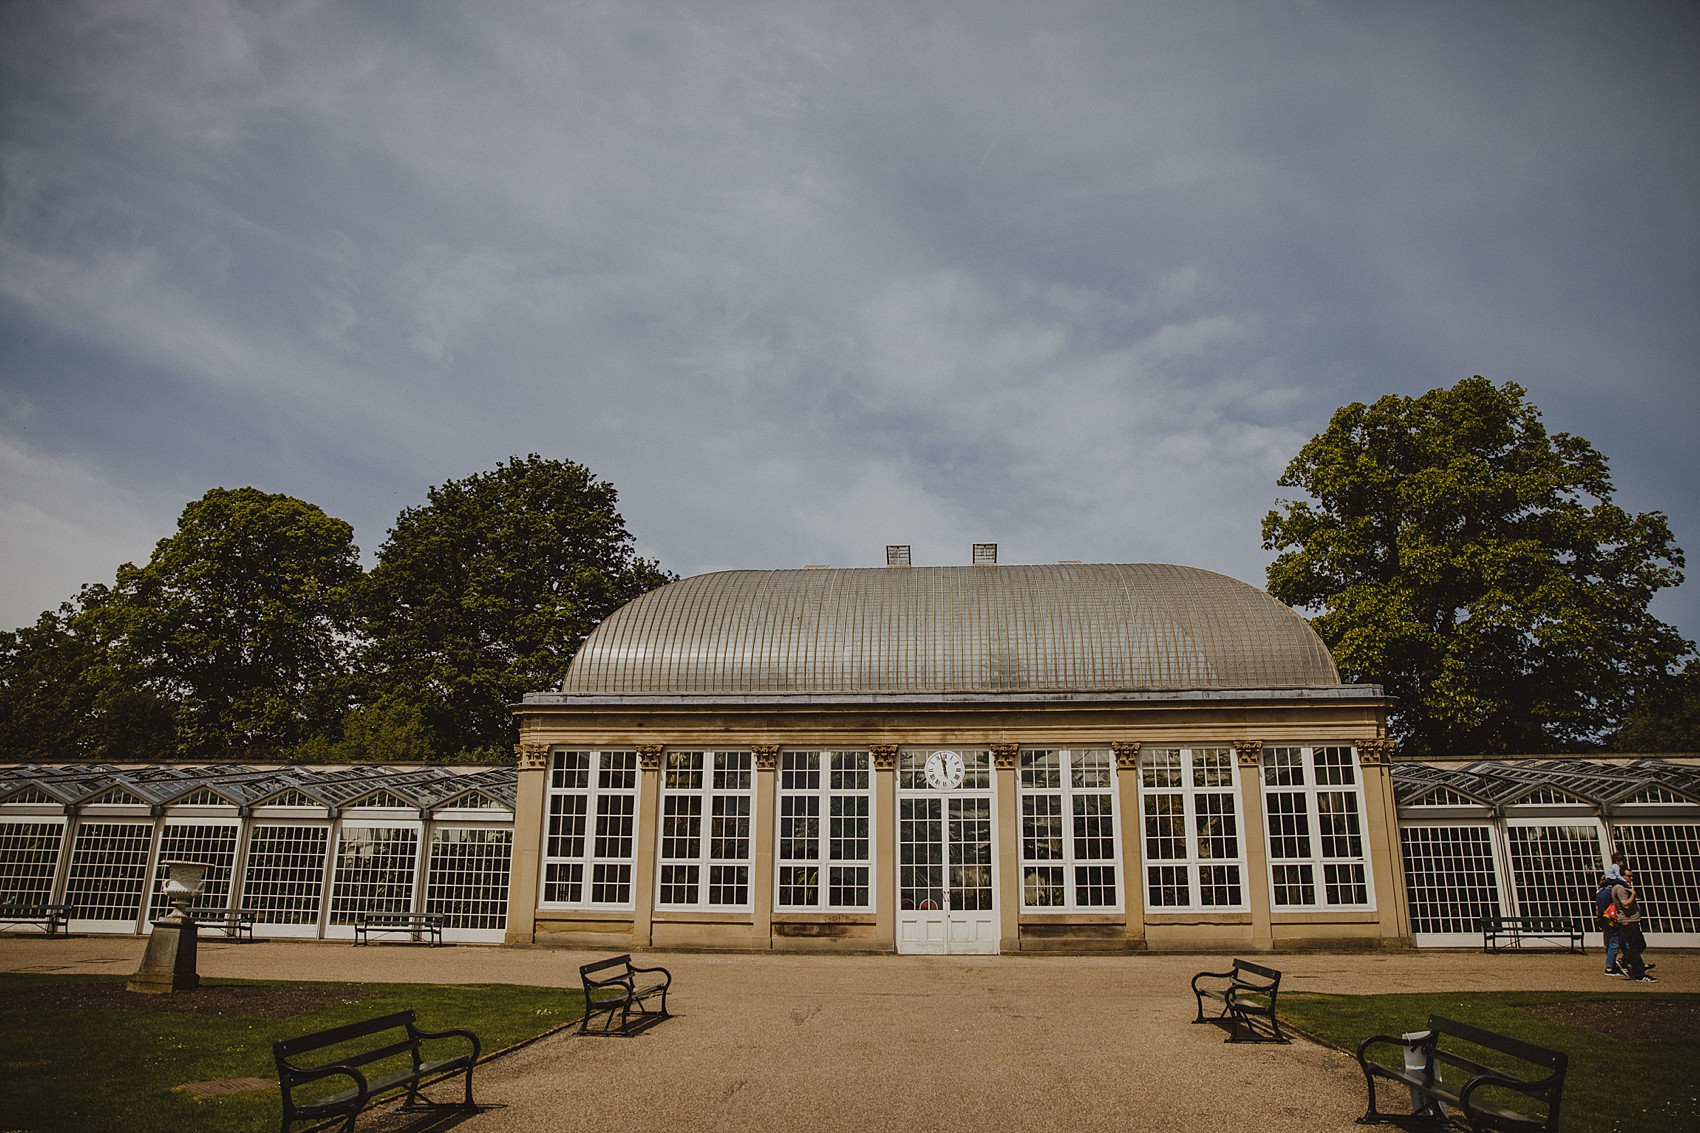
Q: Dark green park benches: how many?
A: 8